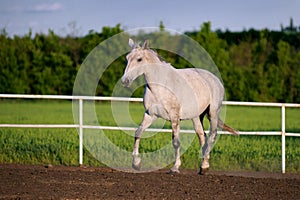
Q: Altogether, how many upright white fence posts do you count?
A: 2